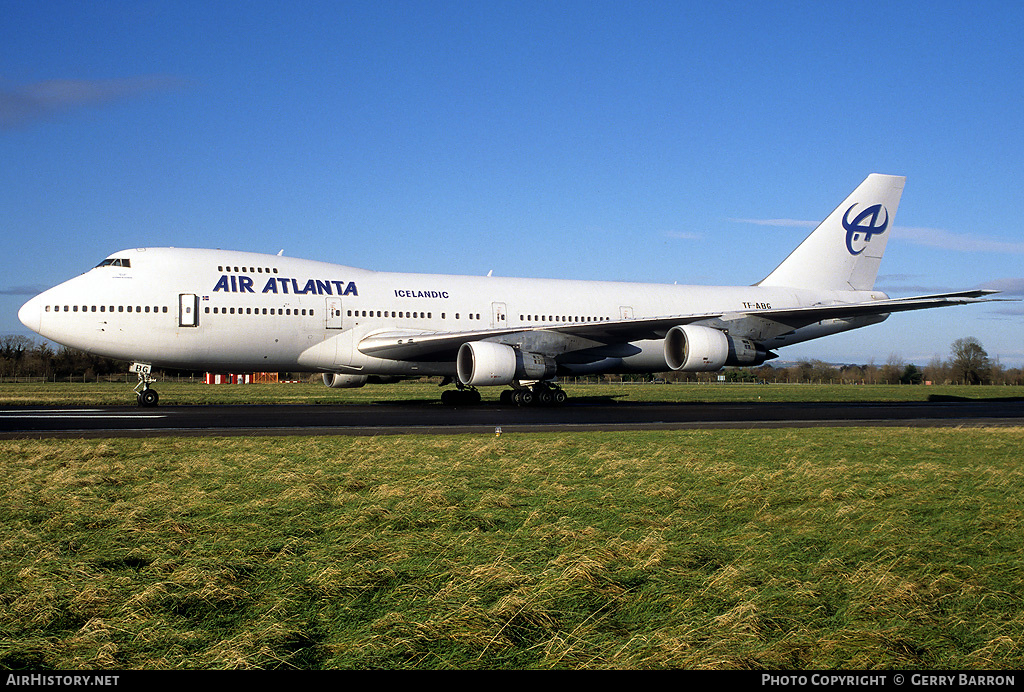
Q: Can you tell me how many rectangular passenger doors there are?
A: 4